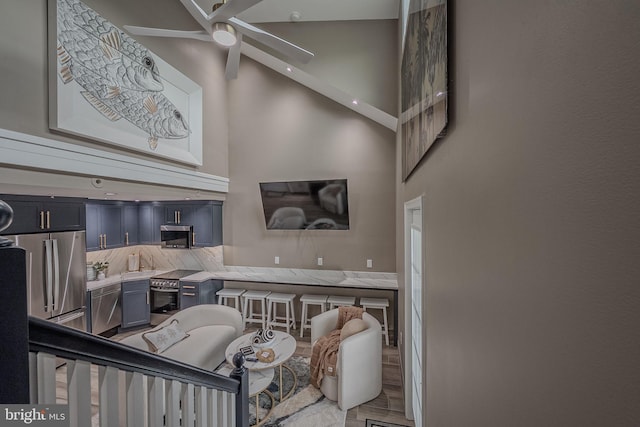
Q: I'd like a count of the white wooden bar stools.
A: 6